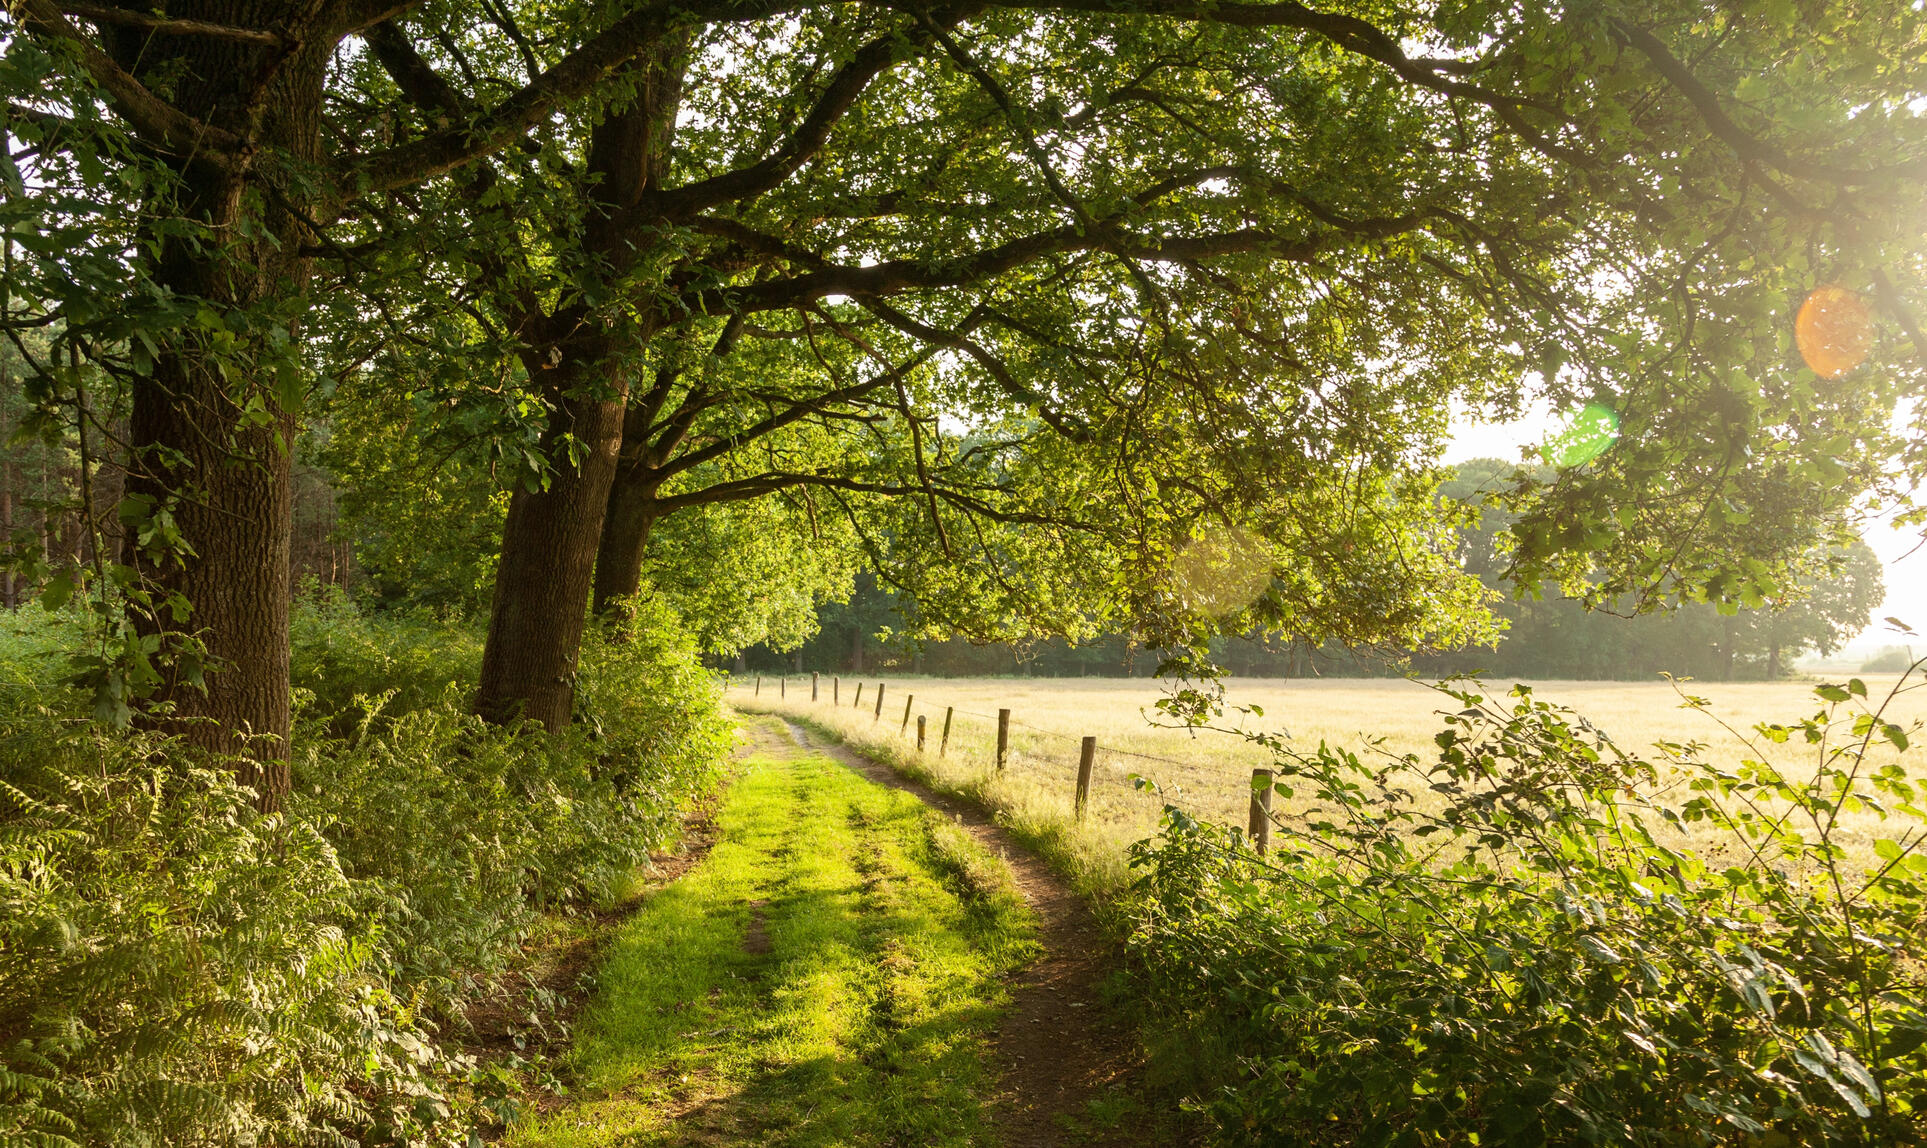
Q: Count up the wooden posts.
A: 13